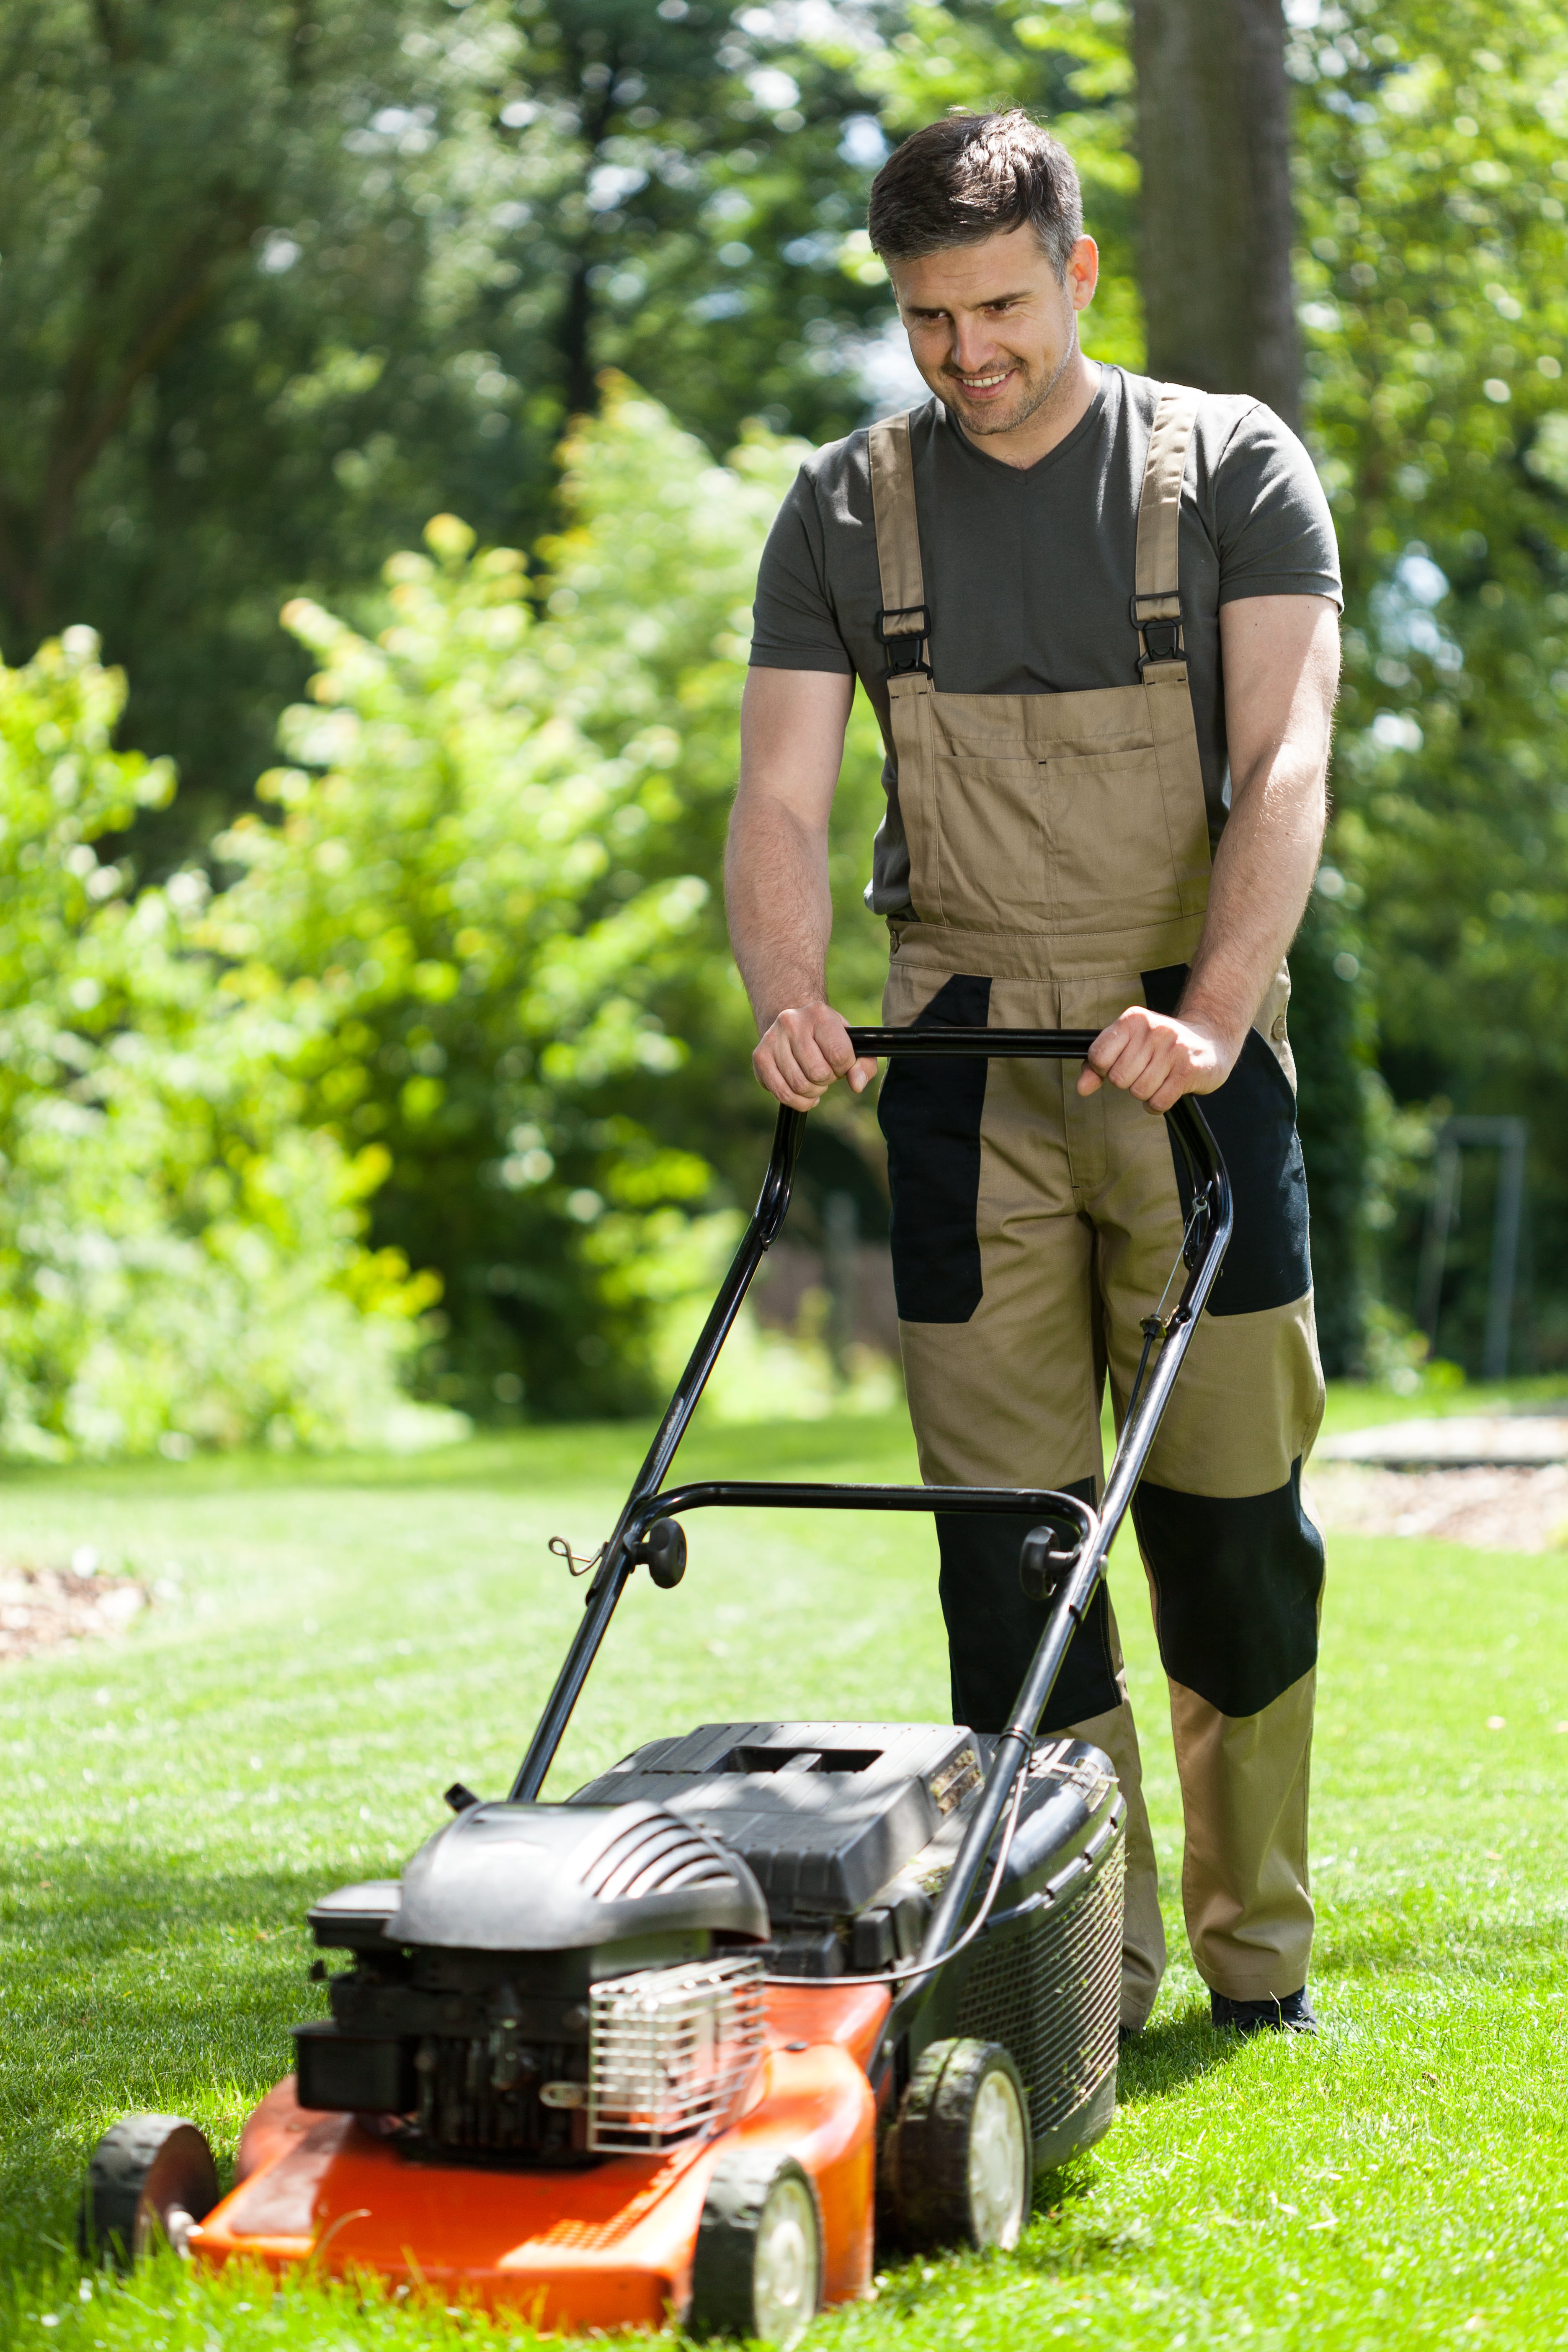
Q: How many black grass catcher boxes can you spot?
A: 1